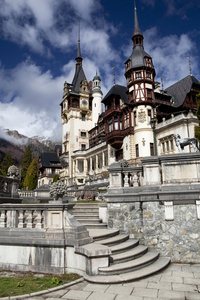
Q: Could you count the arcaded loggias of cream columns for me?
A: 1